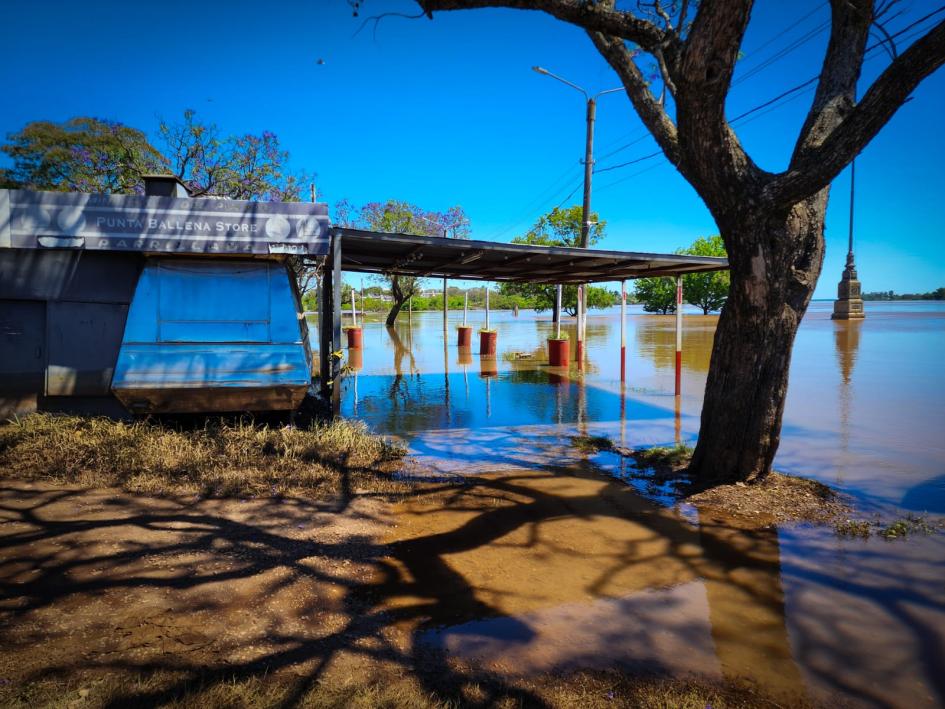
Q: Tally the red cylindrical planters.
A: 4